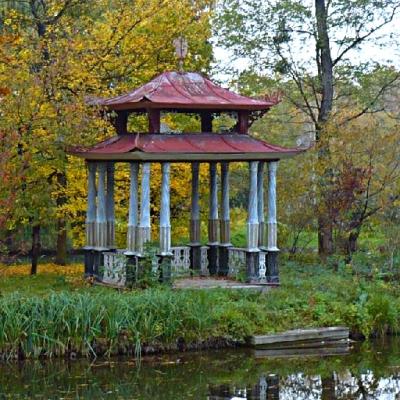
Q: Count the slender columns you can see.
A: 12